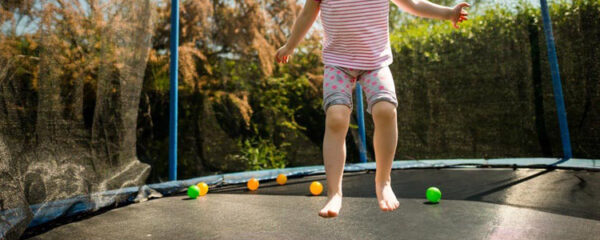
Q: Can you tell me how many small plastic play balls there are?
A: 6